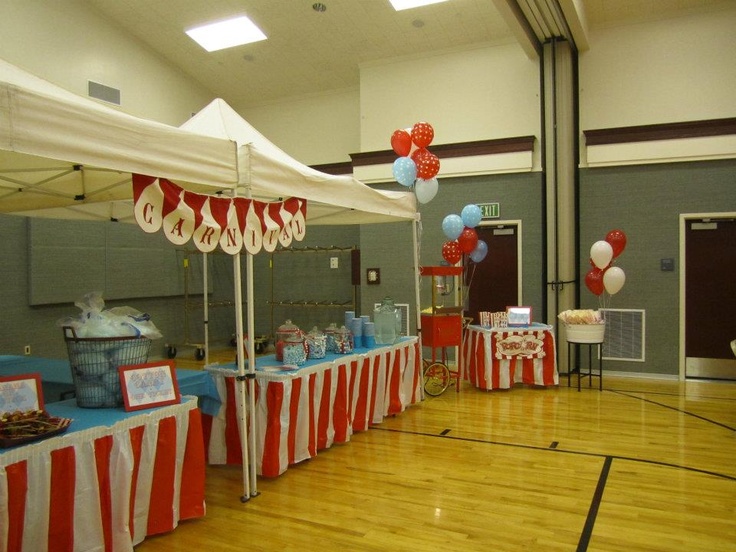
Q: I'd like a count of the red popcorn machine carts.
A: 1